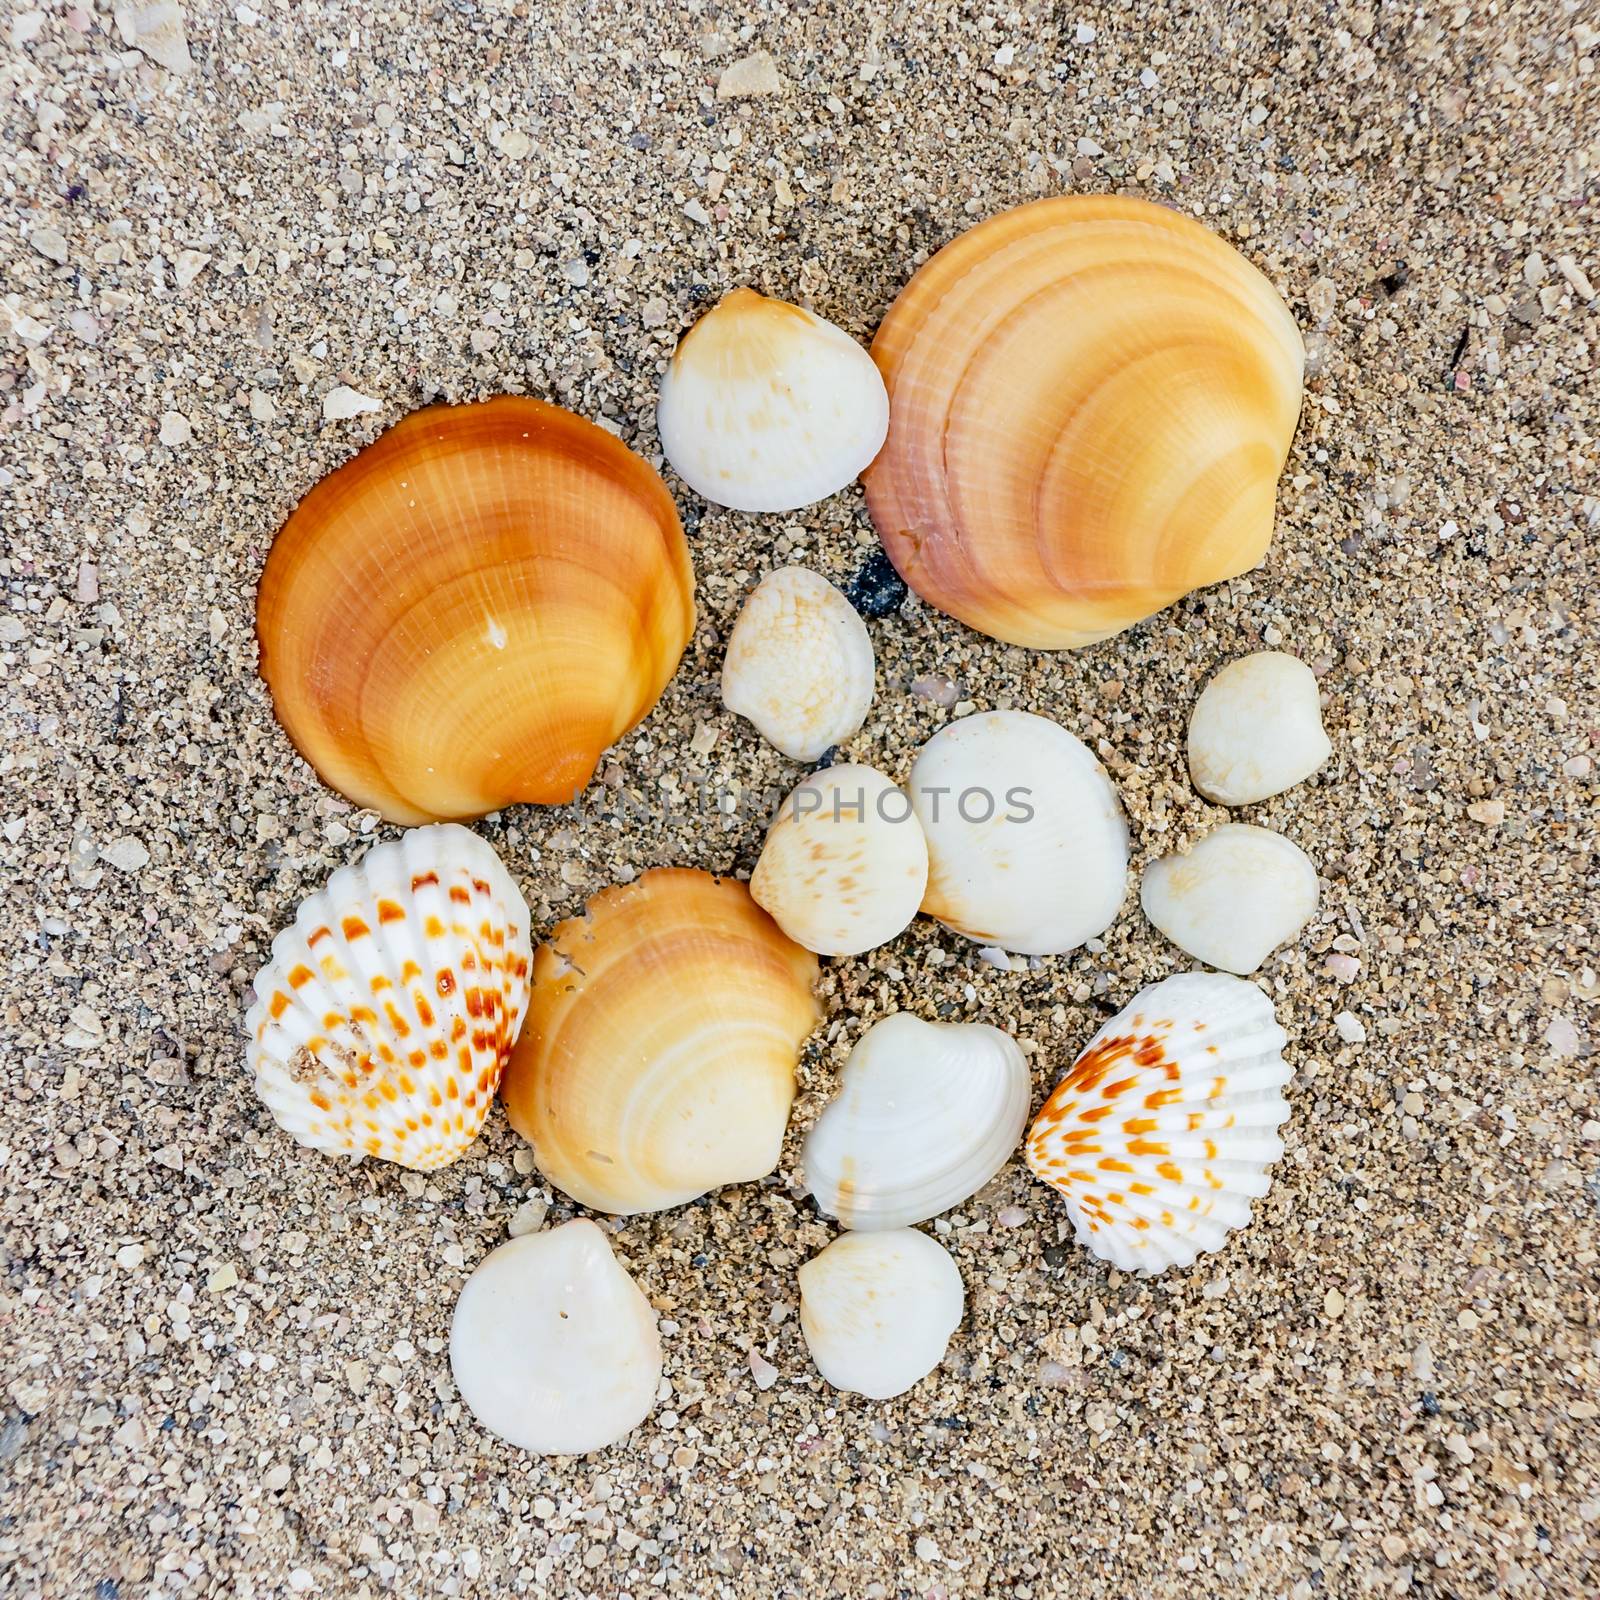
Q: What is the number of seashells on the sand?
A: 14